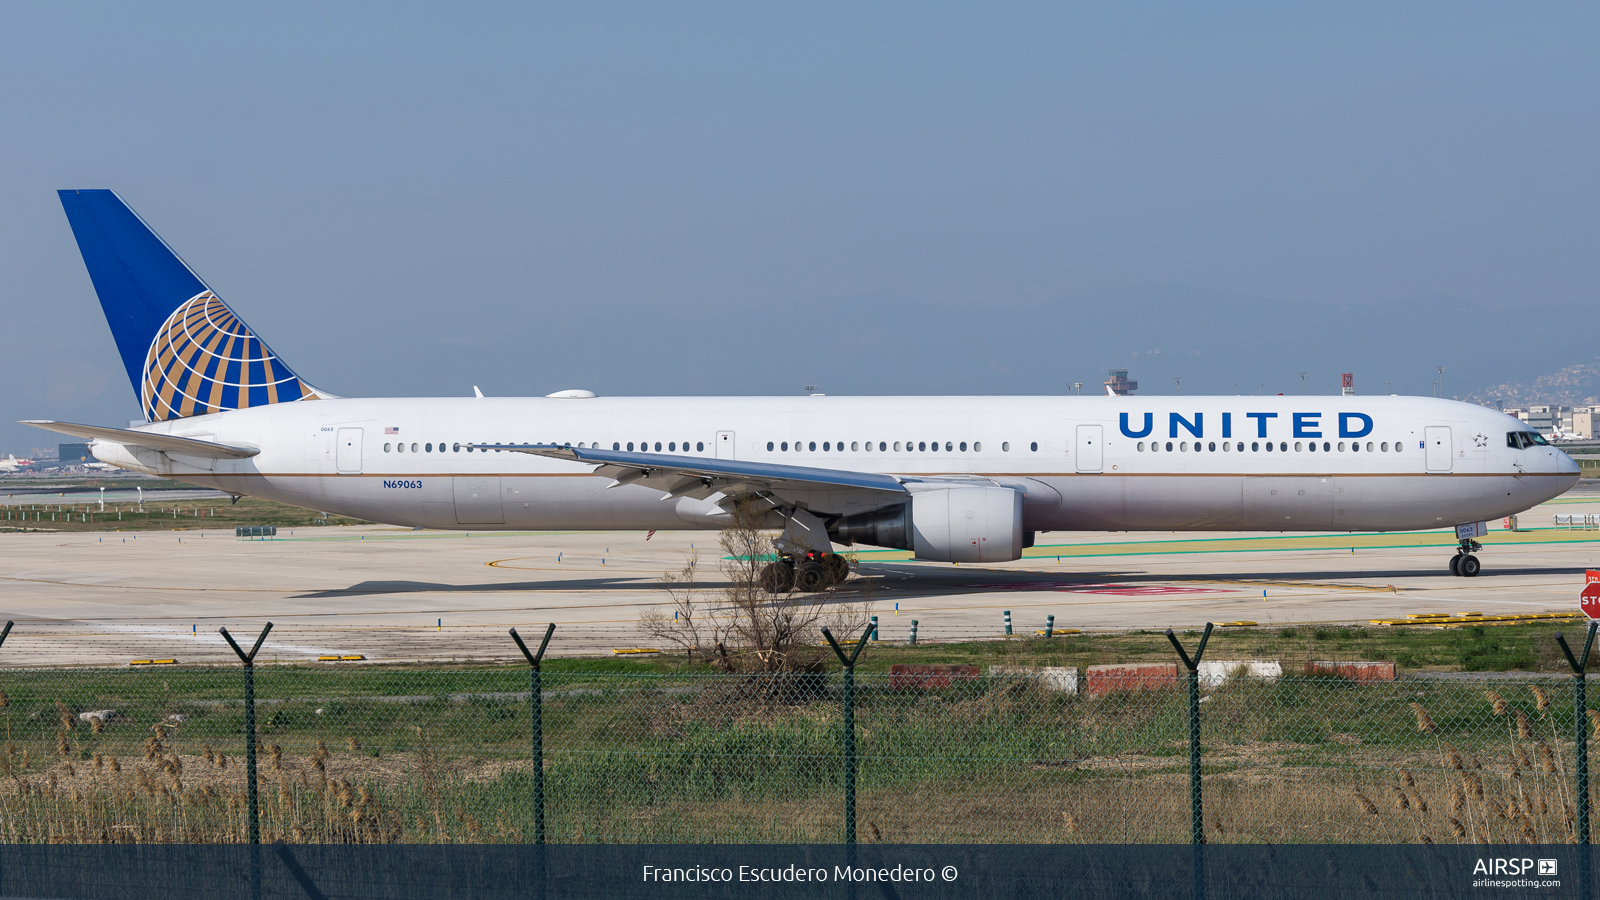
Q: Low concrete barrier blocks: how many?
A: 5